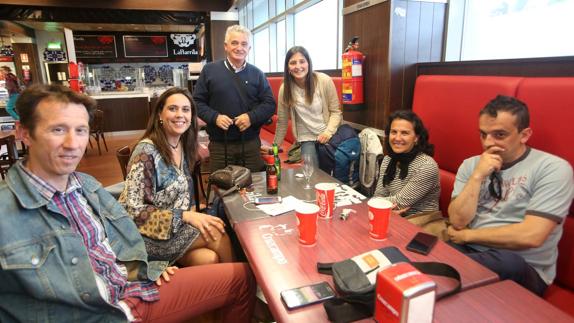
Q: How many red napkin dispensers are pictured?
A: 1